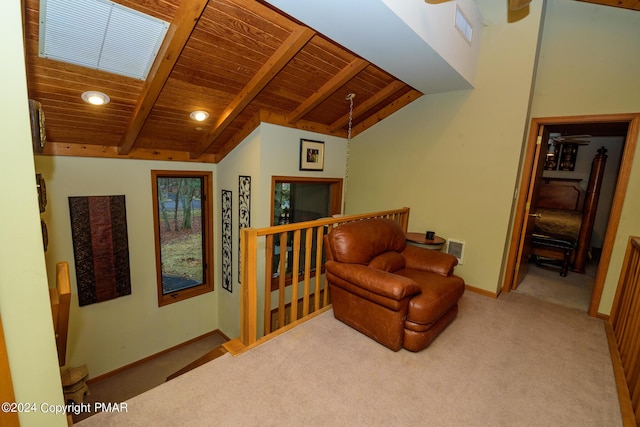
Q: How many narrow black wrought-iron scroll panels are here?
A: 2